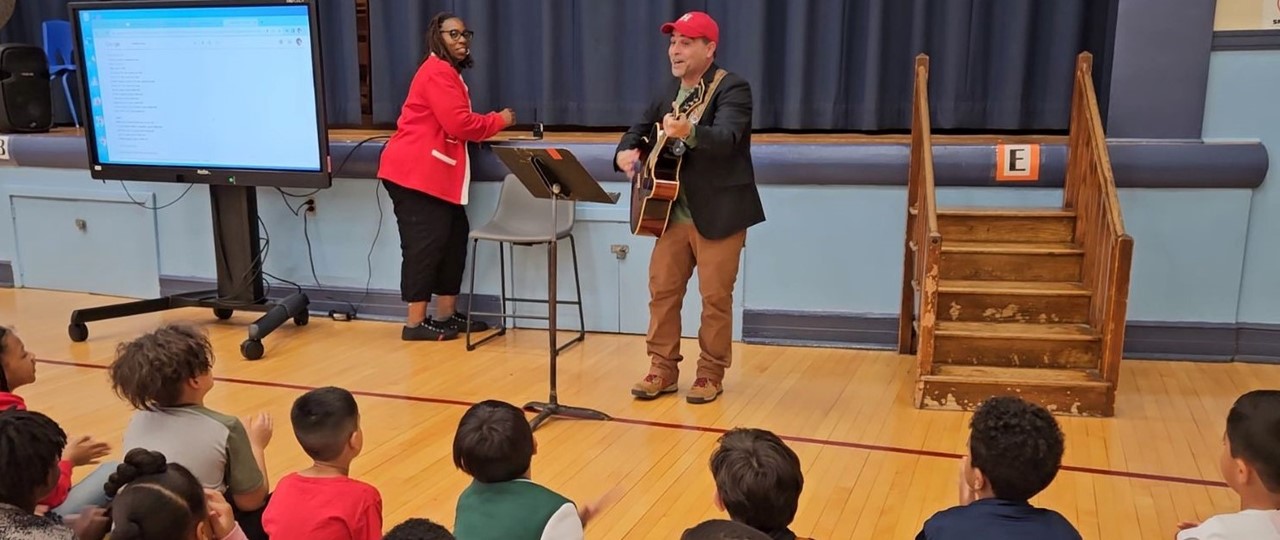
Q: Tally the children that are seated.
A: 11